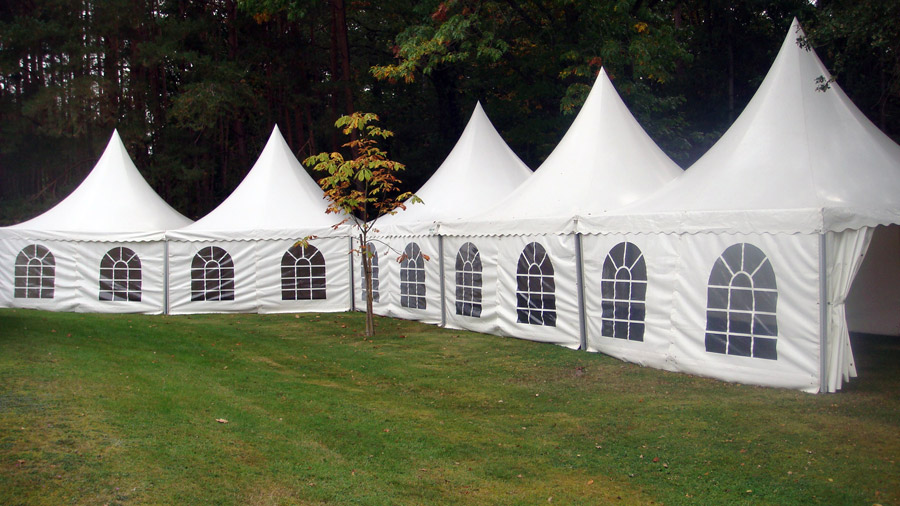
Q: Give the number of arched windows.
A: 10